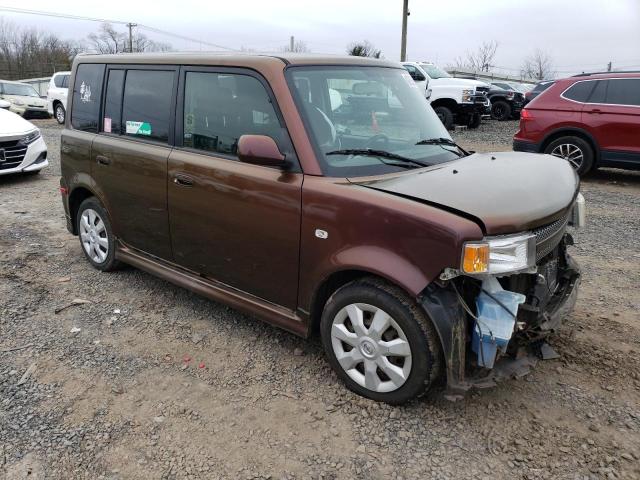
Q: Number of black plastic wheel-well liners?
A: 1